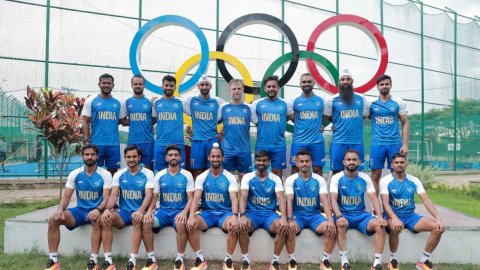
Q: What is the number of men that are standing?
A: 9